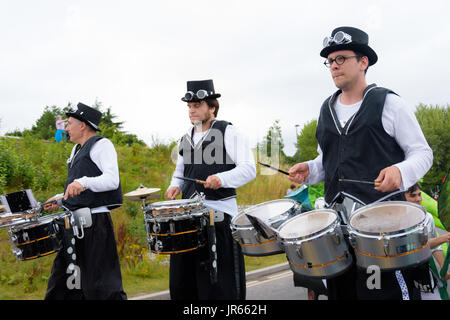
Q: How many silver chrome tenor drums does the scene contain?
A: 3